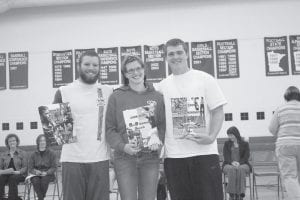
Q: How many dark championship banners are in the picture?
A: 12